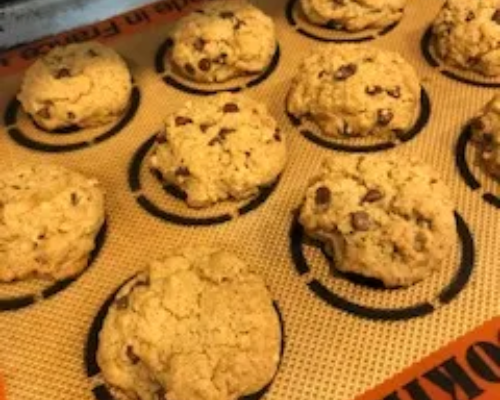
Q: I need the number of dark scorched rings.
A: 10